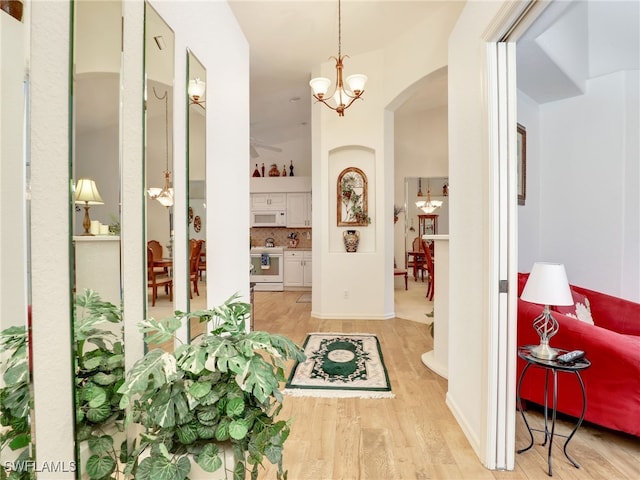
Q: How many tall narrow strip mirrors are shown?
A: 4